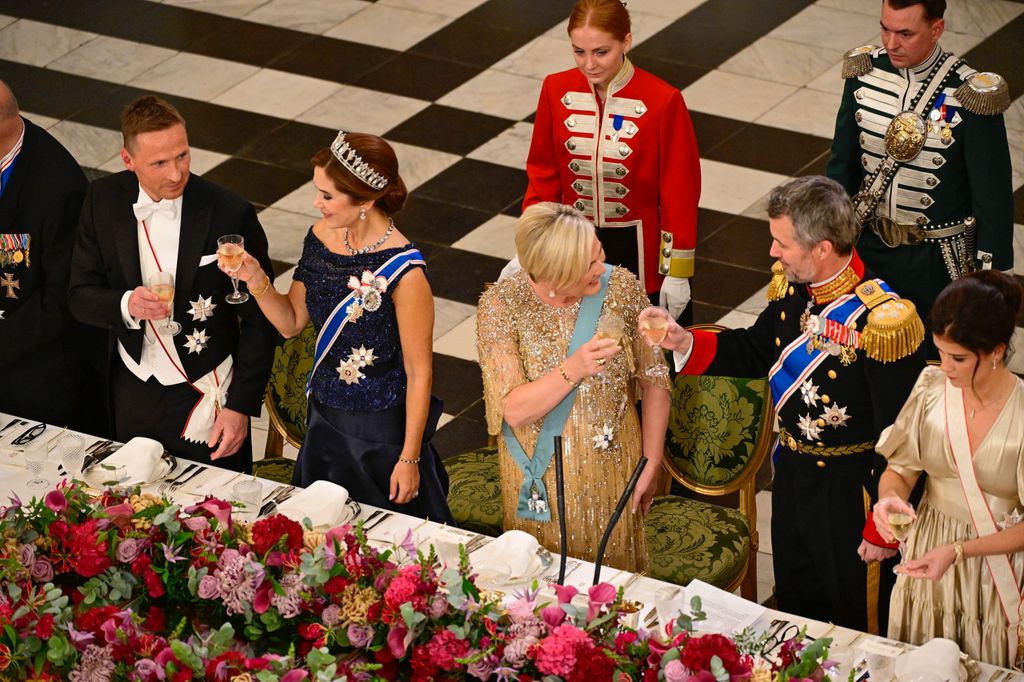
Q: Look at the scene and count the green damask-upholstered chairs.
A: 3